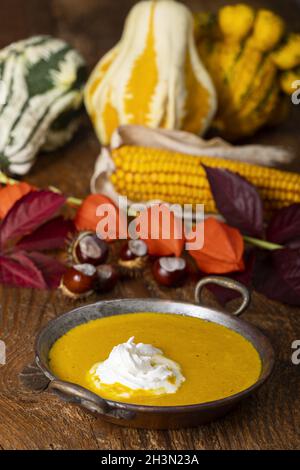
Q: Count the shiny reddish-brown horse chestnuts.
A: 5